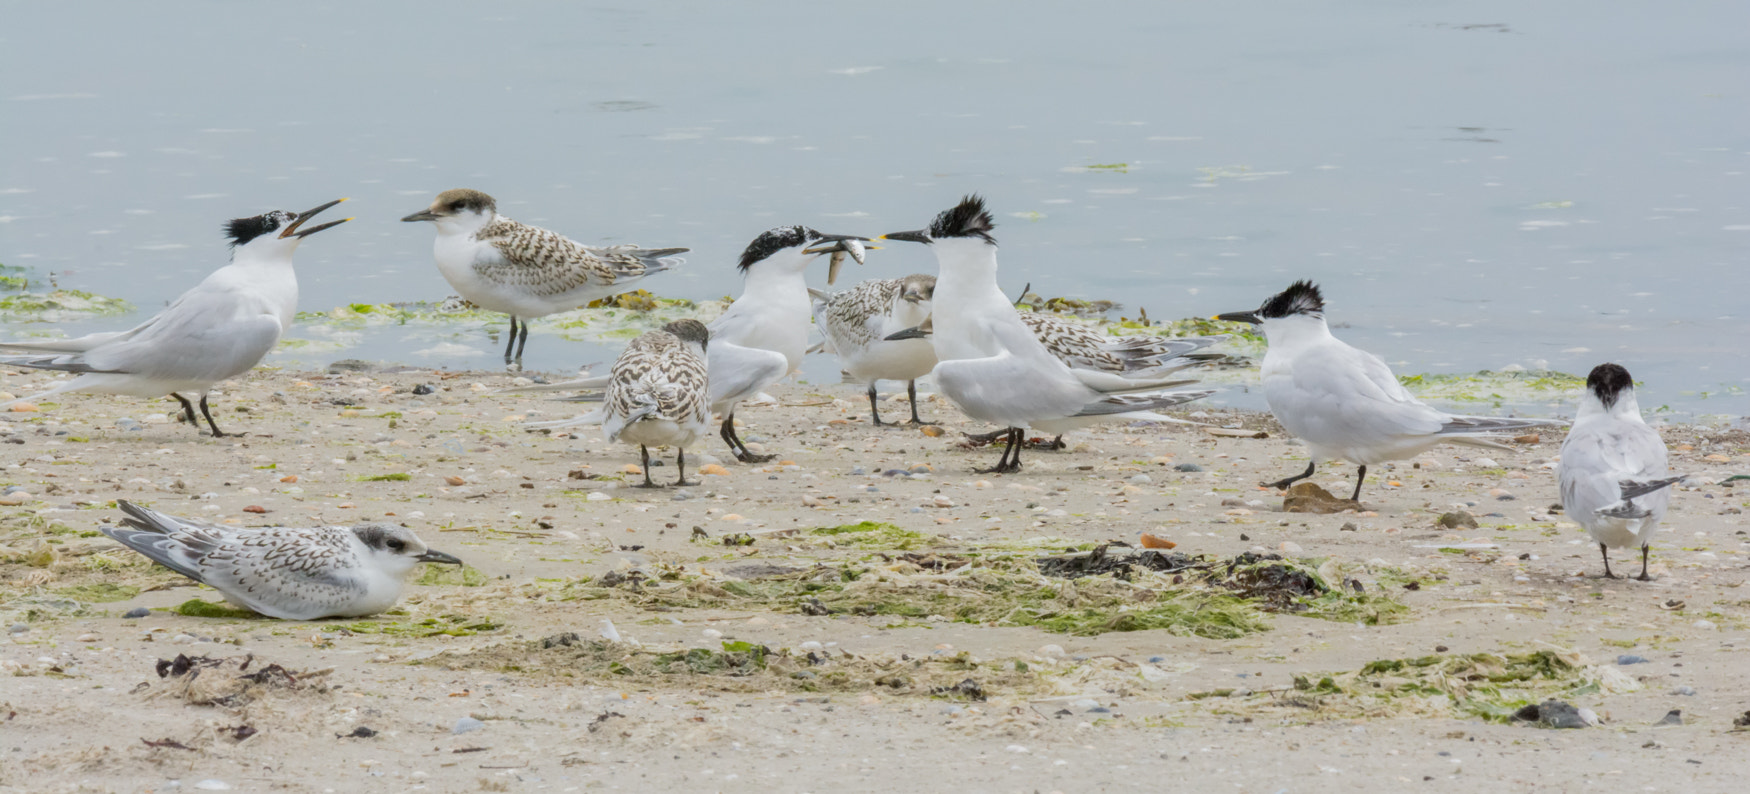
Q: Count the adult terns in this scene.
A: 5